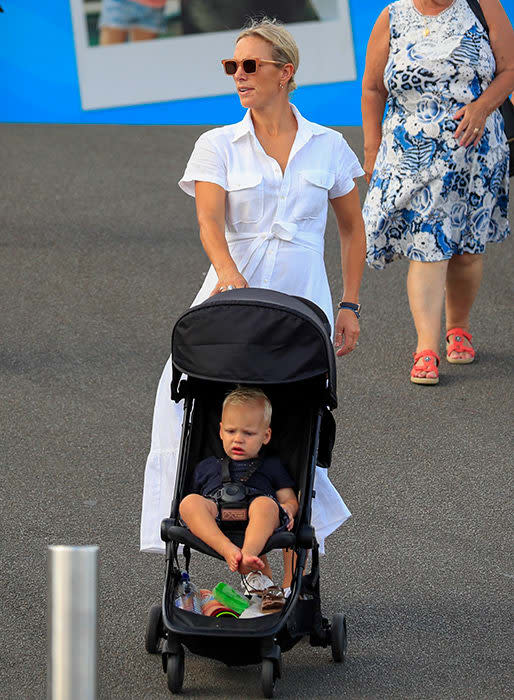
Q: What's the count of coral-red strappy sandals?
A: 2